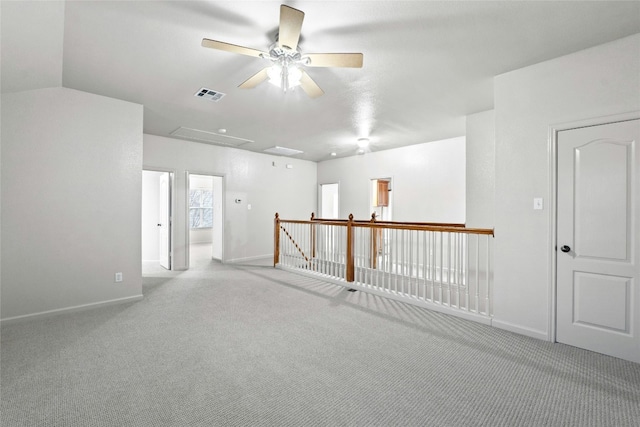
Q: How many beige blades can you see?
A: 5